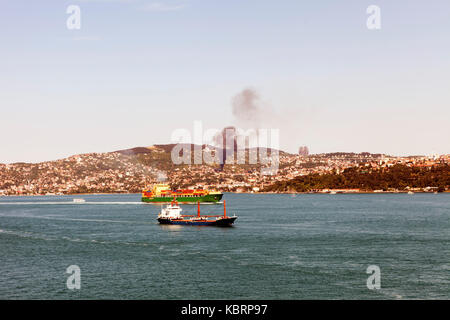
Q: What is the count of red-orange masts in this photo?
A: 2